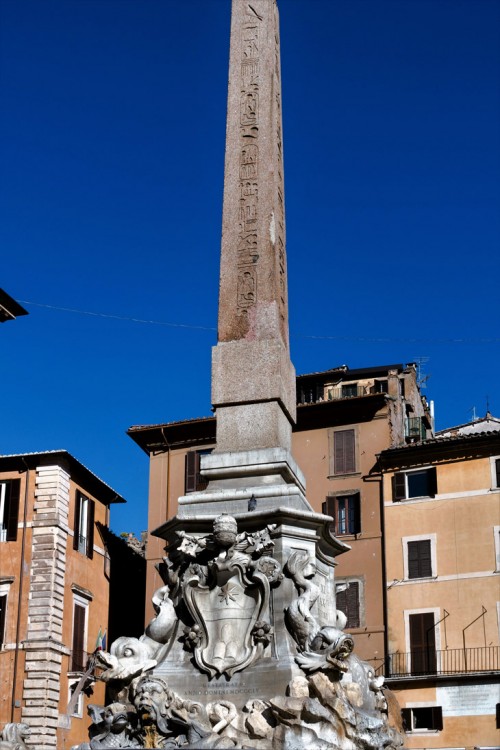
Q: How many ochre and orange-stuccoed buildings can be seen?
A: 3